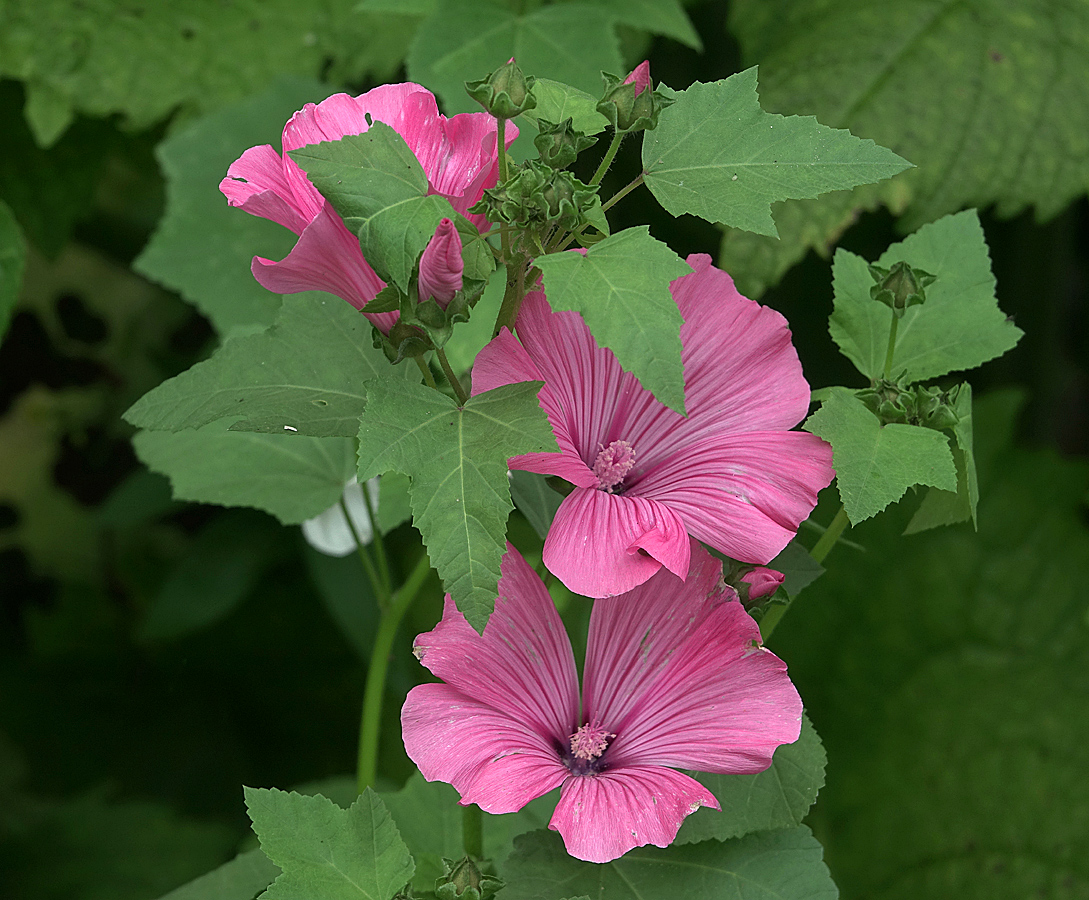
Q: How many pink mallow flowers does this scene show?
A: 3